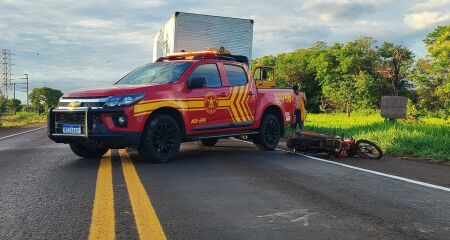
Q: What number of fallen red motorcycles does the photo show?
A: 1